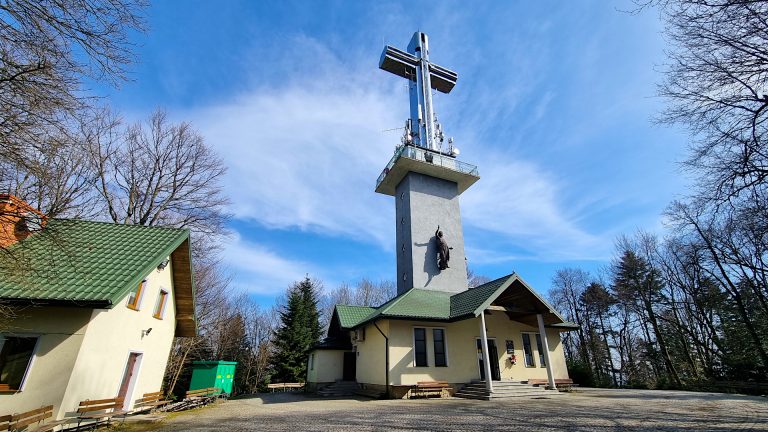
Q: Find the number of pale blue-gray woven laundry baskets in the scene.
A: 0